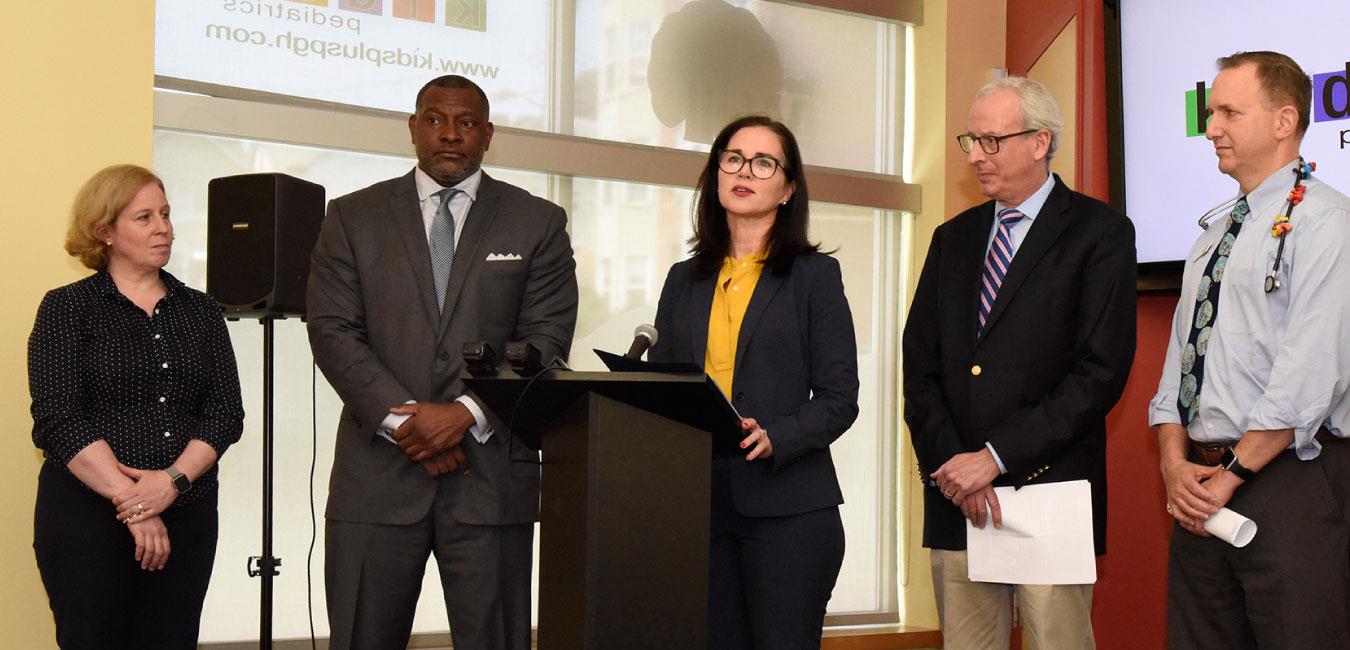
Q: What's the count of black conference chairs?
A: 0